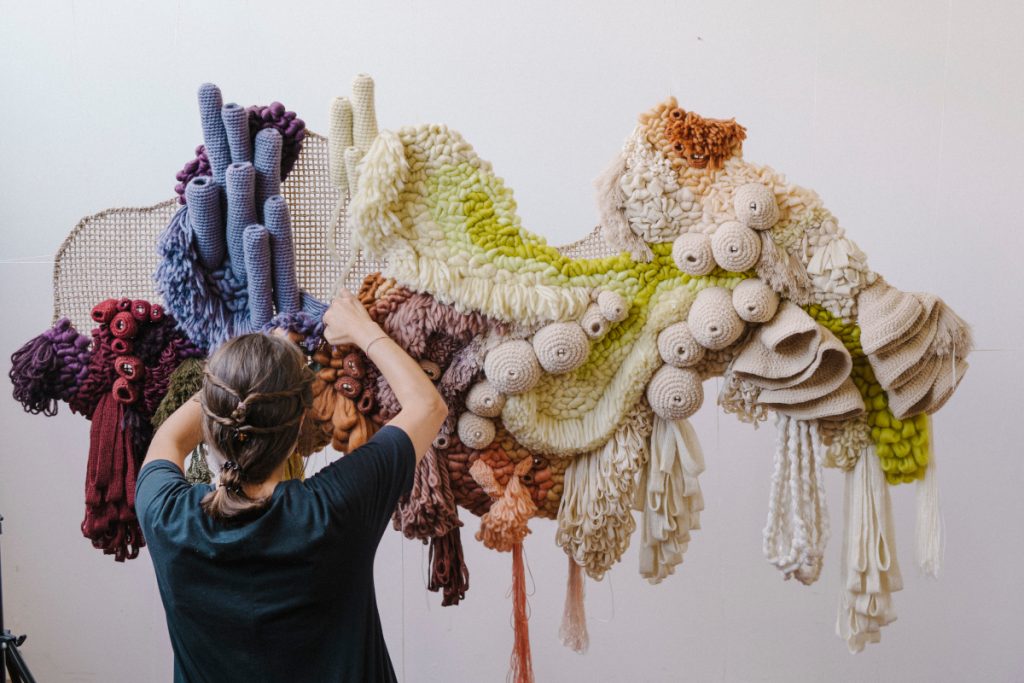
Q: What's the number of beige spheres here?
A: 13